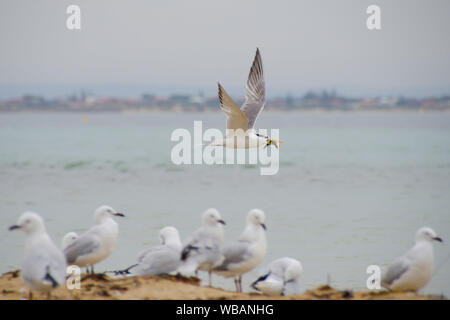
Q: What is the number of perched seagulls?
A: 8